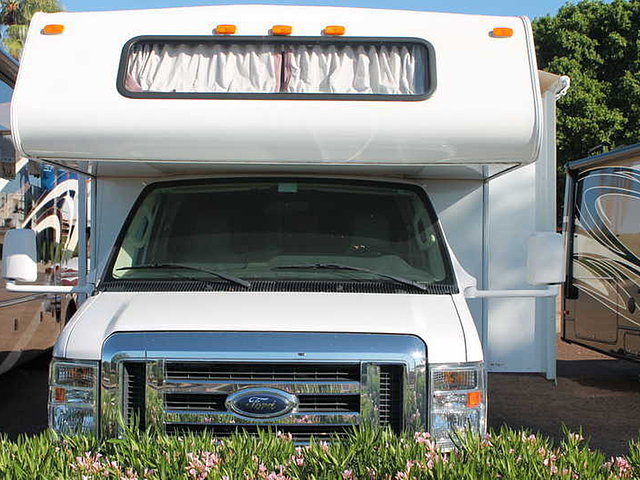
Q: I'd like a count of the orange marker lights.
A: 5